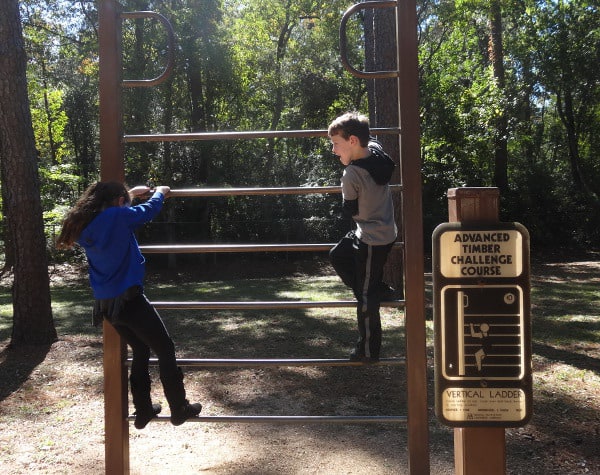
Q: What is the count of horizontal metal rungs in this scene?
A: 6